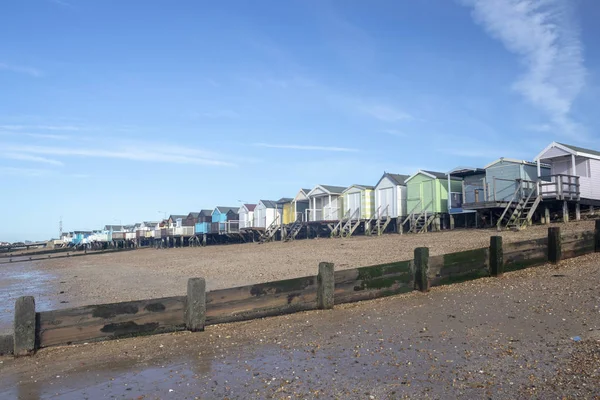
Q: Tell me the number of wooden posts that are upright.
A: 7